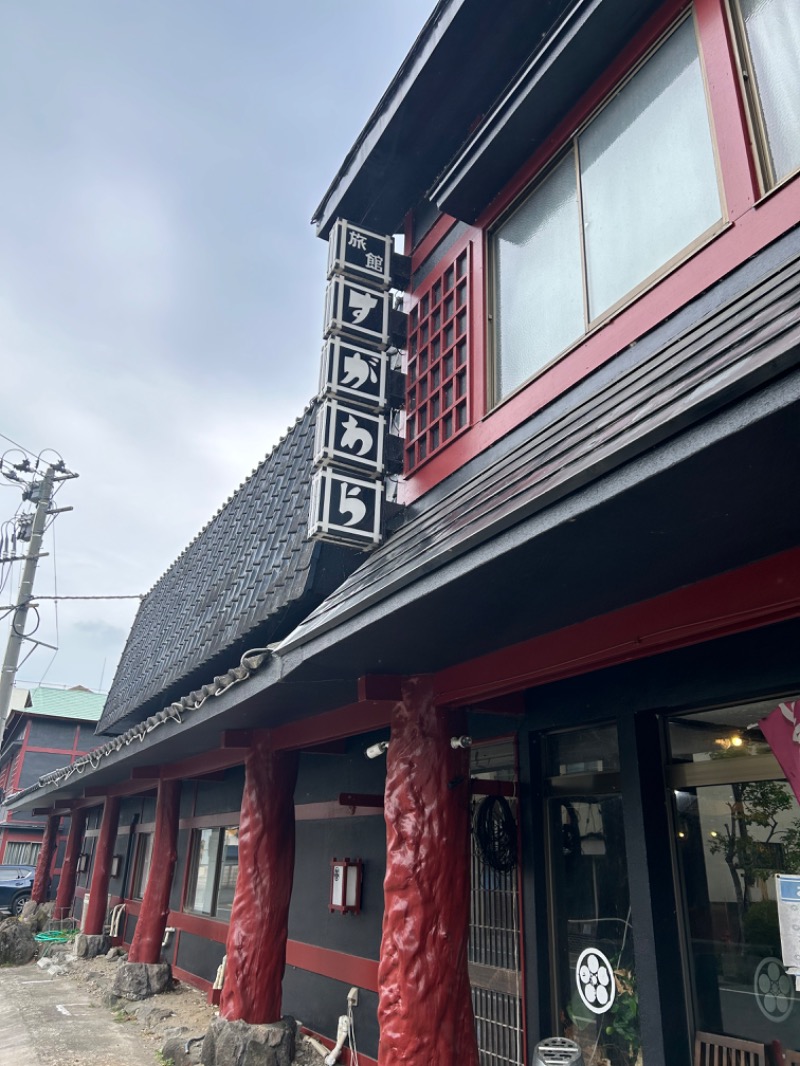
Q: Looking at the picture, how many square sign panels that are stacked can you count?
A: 5